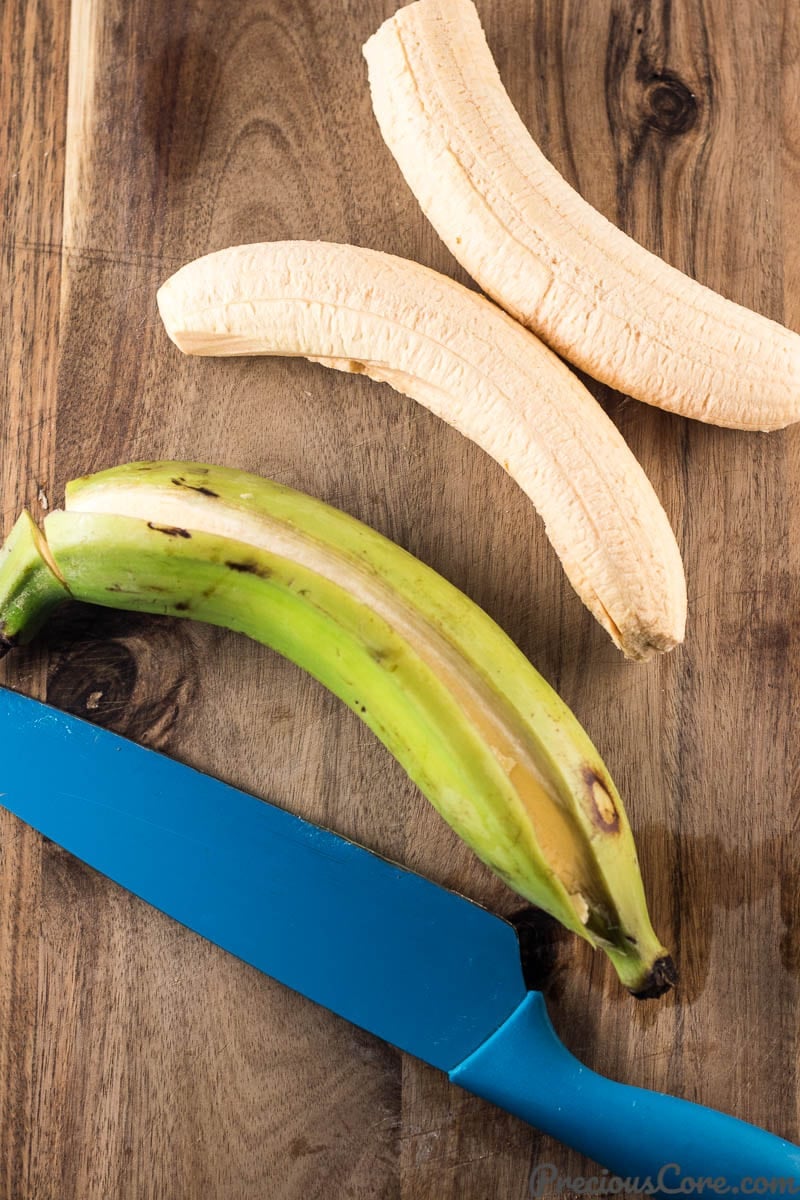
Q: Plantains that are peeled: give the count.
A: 2